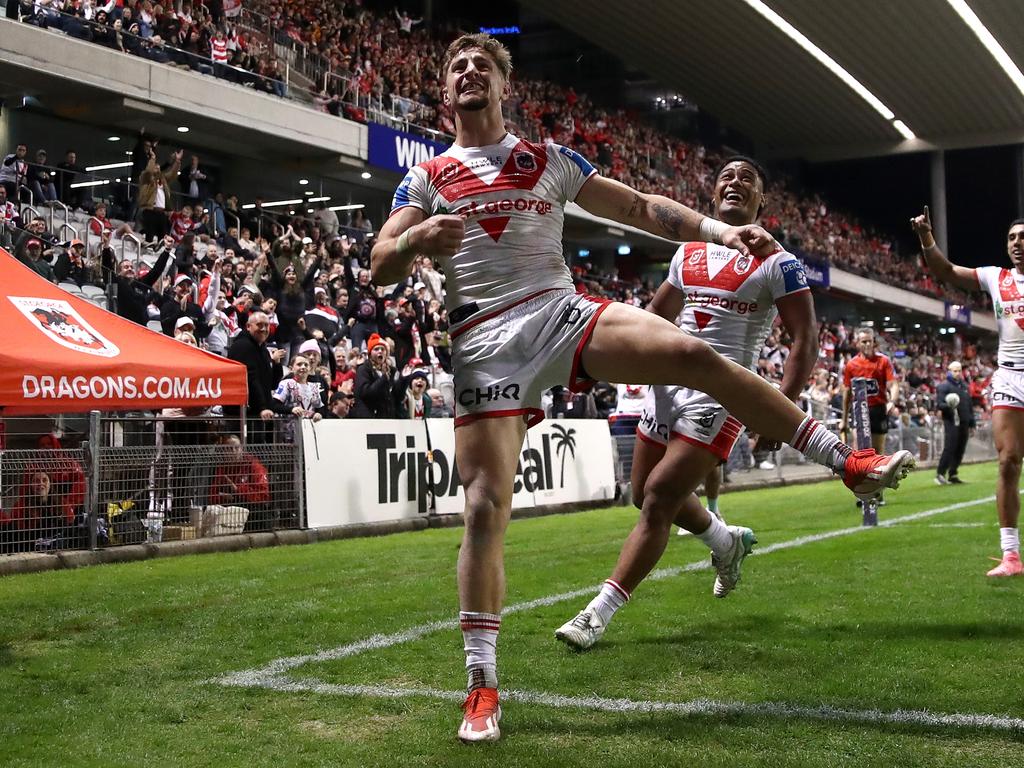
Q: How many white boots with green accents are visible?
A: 2